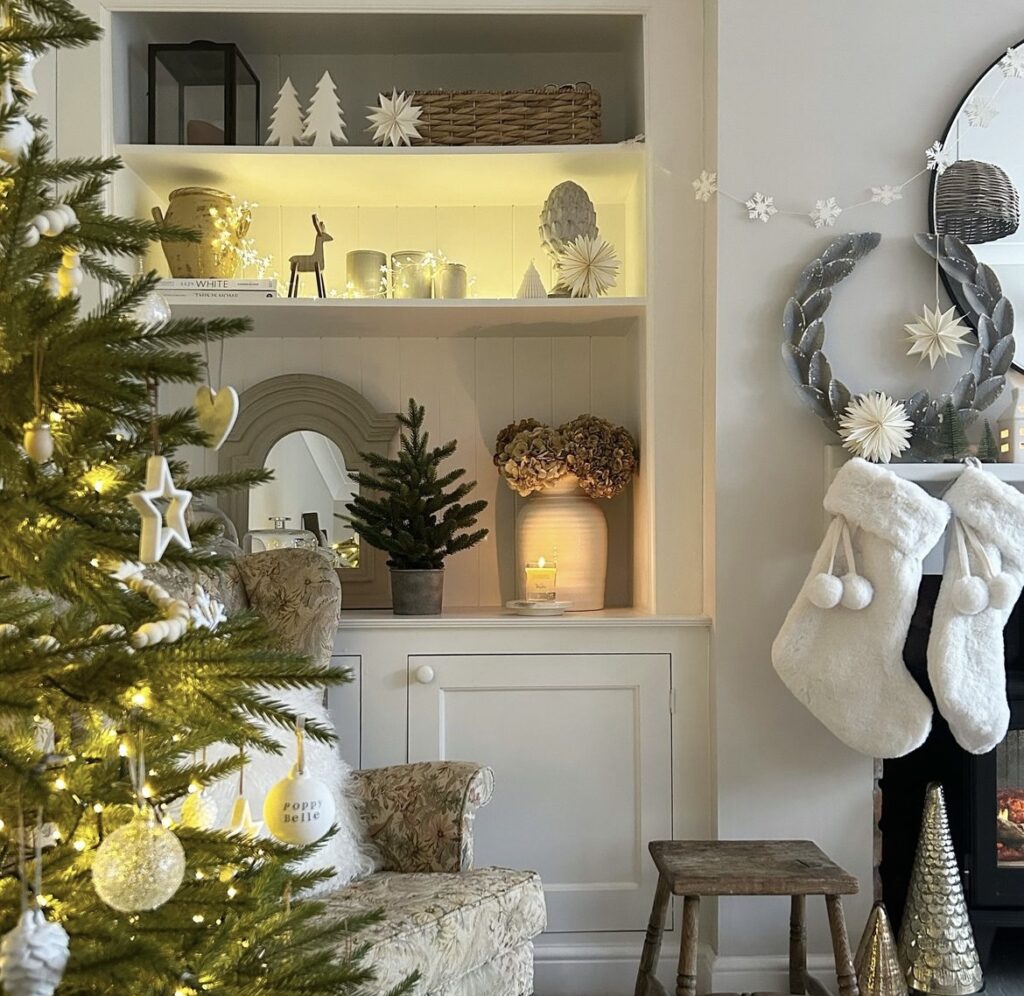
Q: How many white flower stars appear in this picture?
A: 4